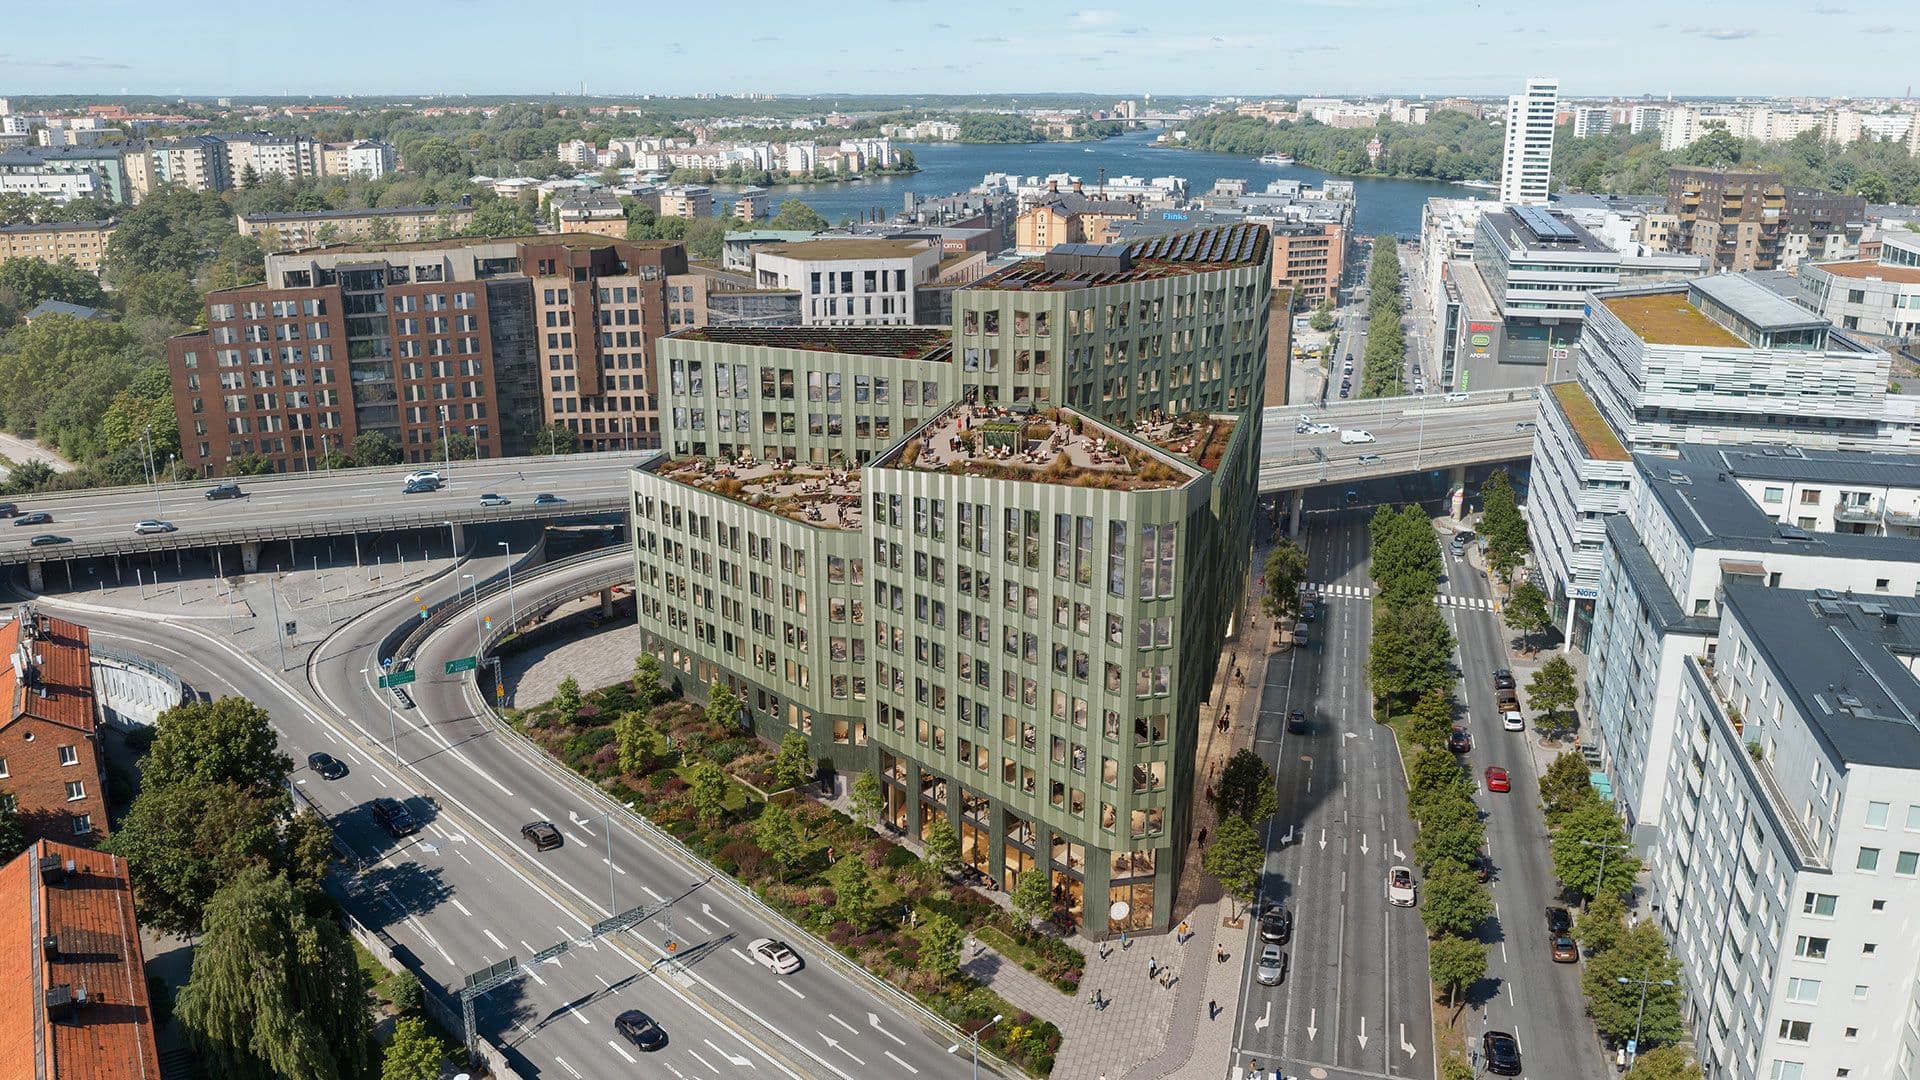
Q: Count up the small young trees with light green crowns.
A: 12